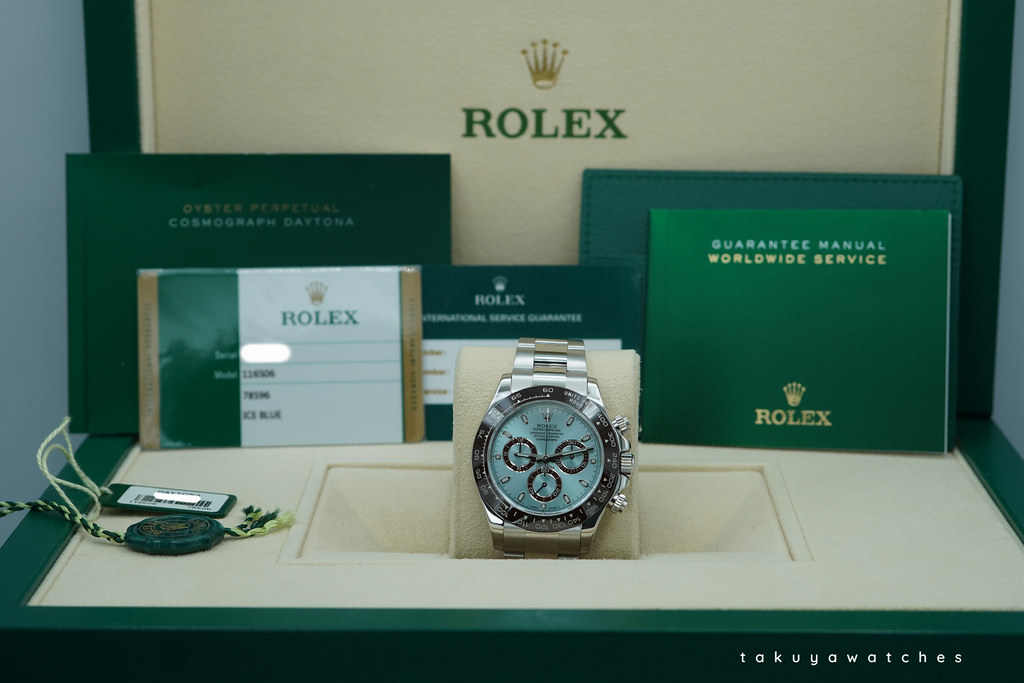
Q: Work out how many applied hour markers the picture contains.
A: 11